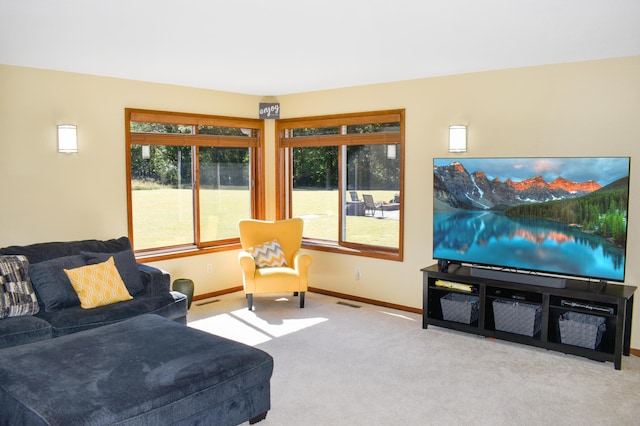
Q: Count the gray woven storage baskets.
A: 3